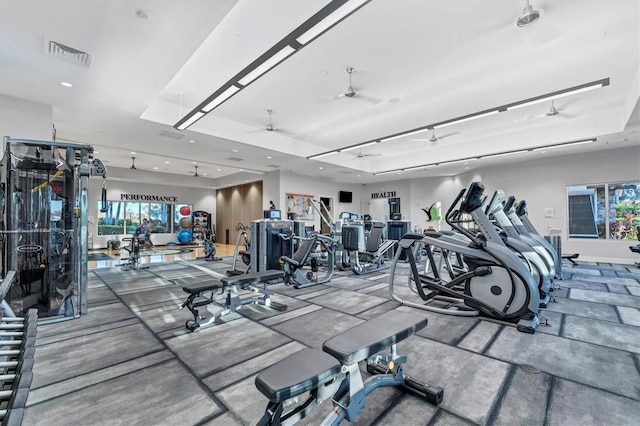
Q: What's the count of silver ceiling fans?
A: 6